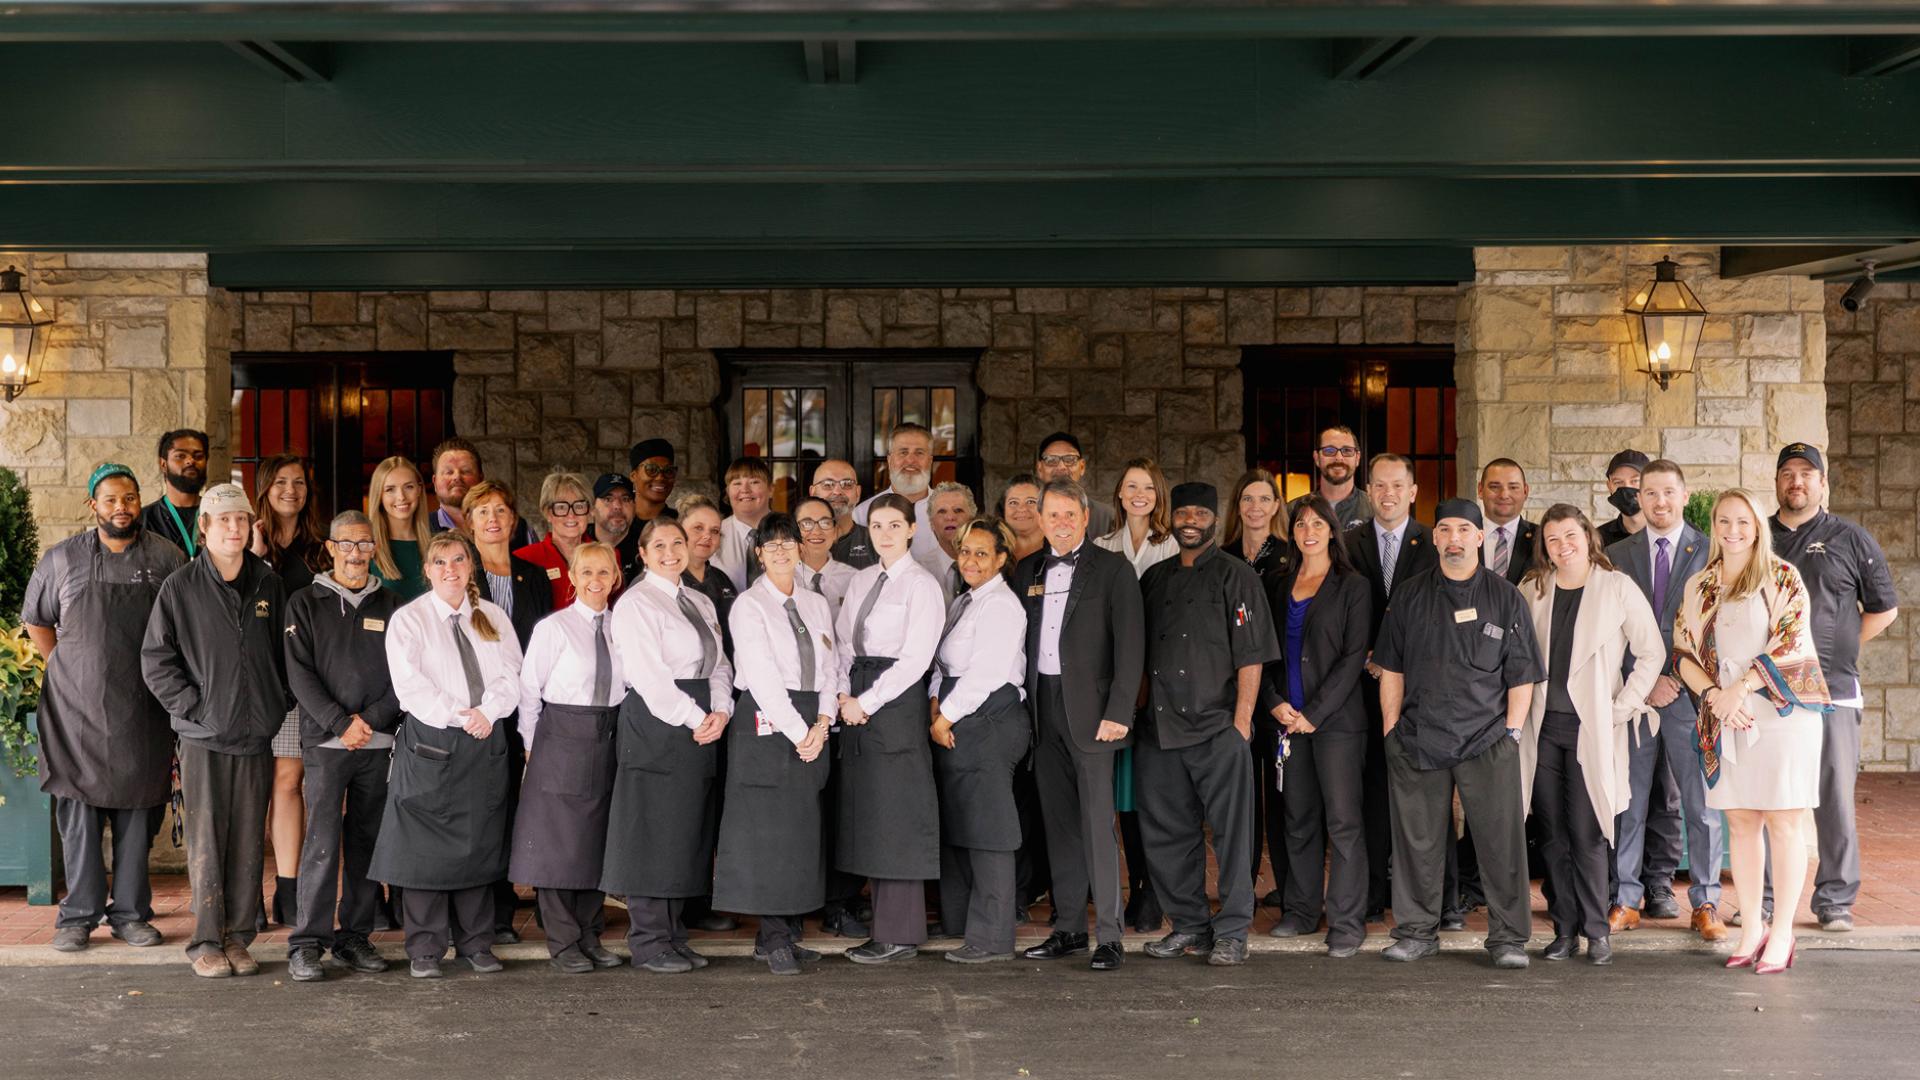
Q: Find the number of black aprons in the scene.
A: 7